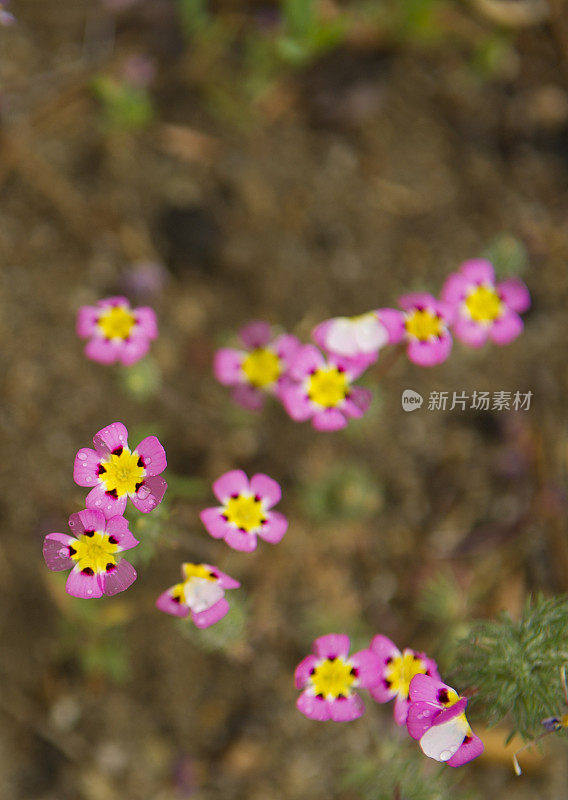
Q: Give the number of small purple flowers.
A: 13